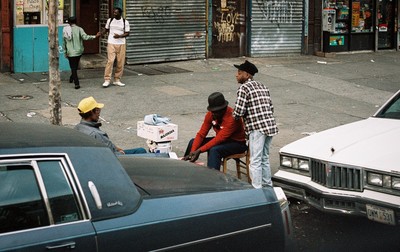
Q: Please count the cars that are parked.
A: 2